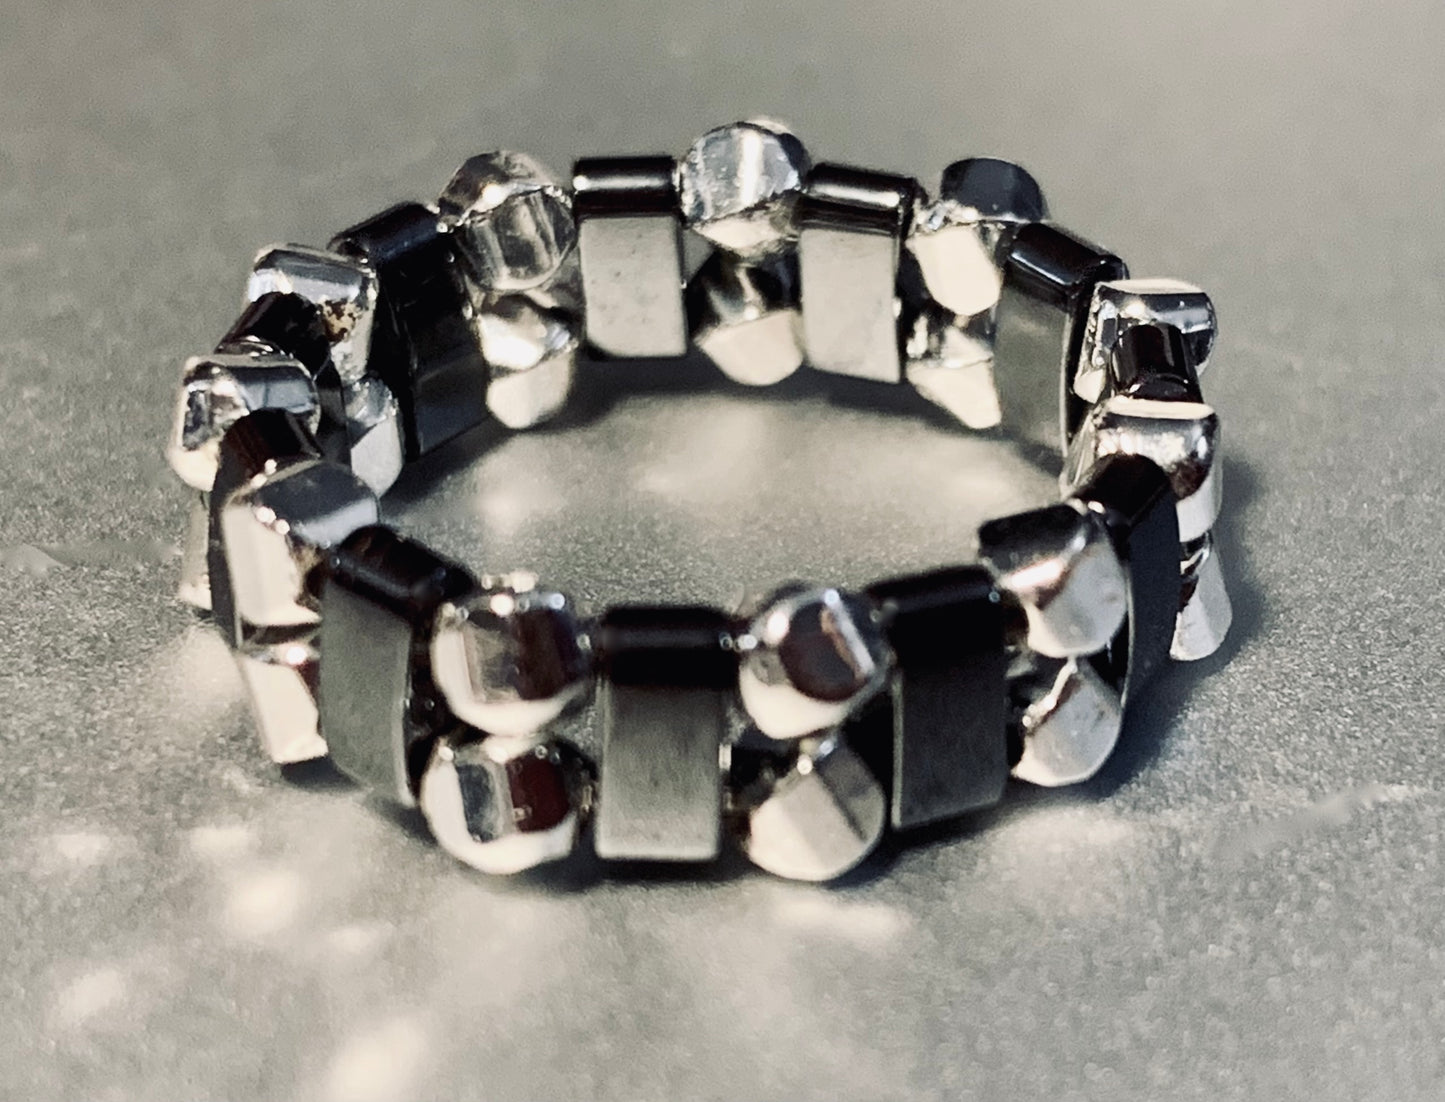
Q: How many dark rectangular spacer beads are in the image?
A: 11